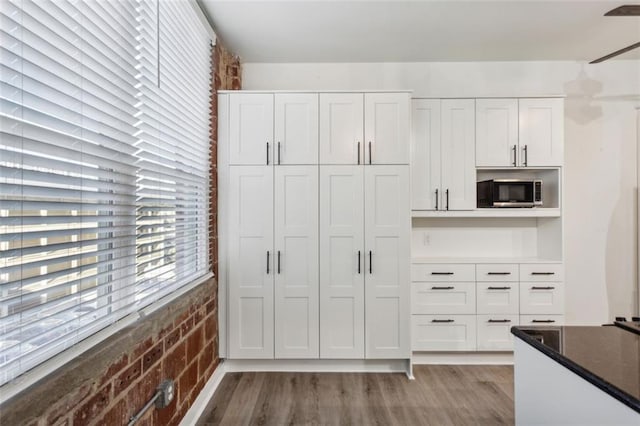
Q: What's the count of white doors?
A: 12